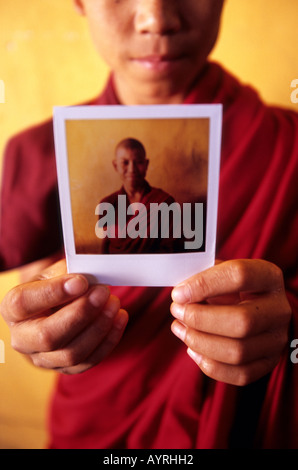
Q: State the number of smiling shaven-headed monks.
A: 1